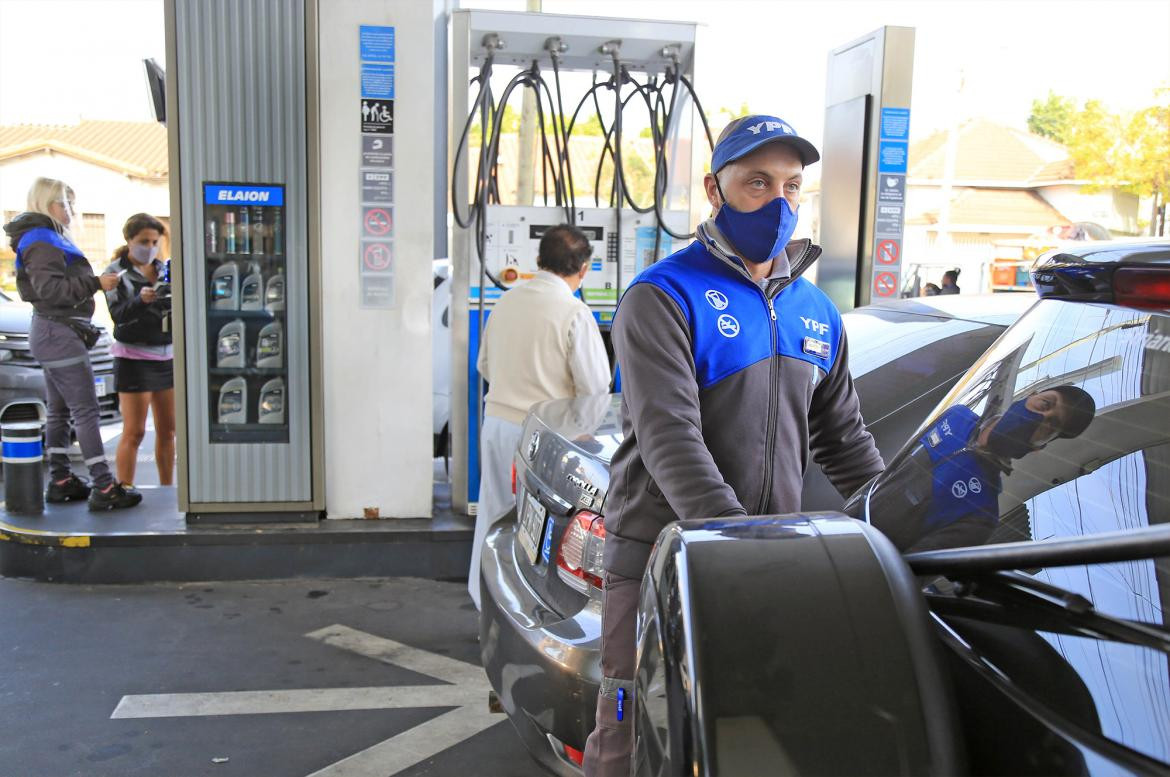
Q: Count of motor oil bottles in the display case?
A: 7